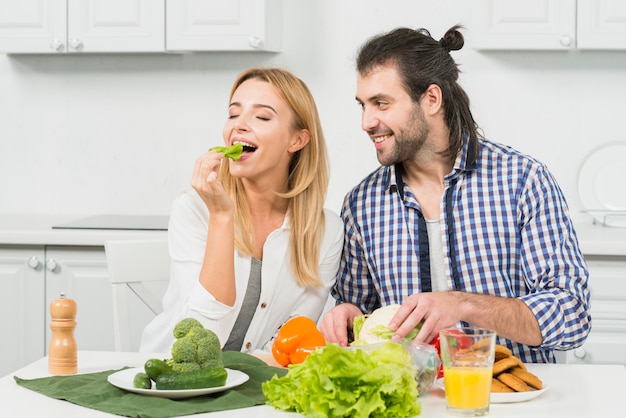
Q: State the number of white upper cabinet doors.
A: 5